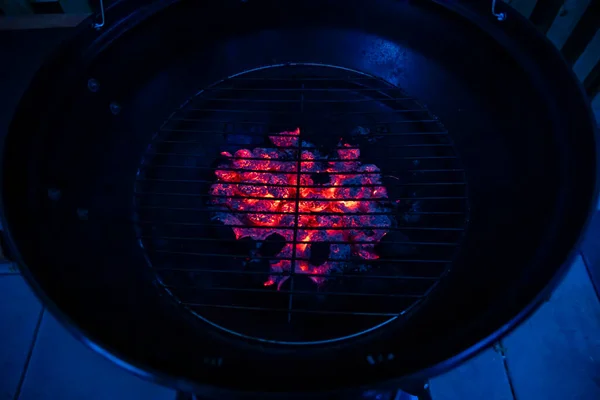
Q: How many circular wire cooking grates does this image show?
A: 1